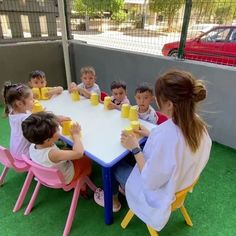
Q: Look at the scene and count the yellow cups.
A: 11